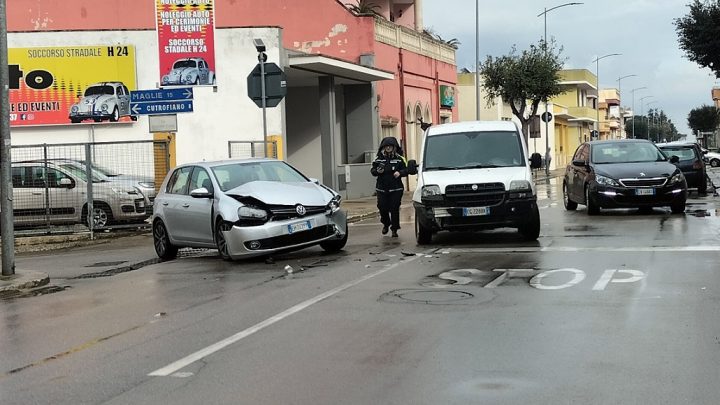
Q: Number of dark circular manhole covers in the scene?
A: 1